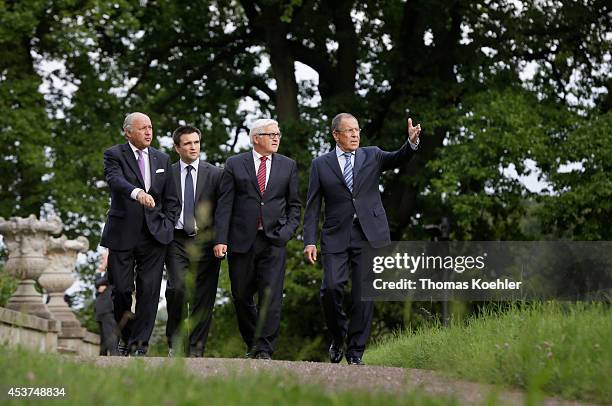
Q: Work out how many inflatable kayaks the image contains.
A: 0